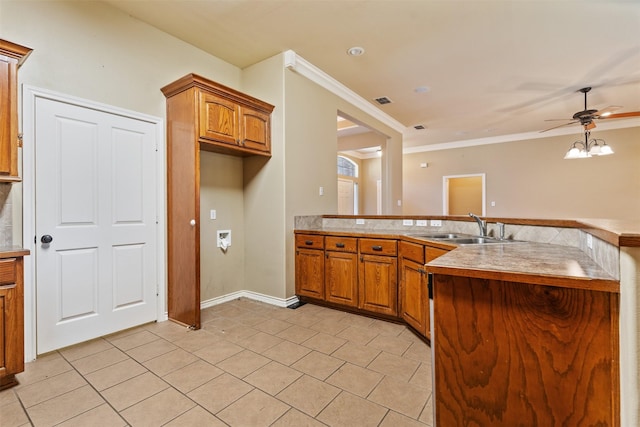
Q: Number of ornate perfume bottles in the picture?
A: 0